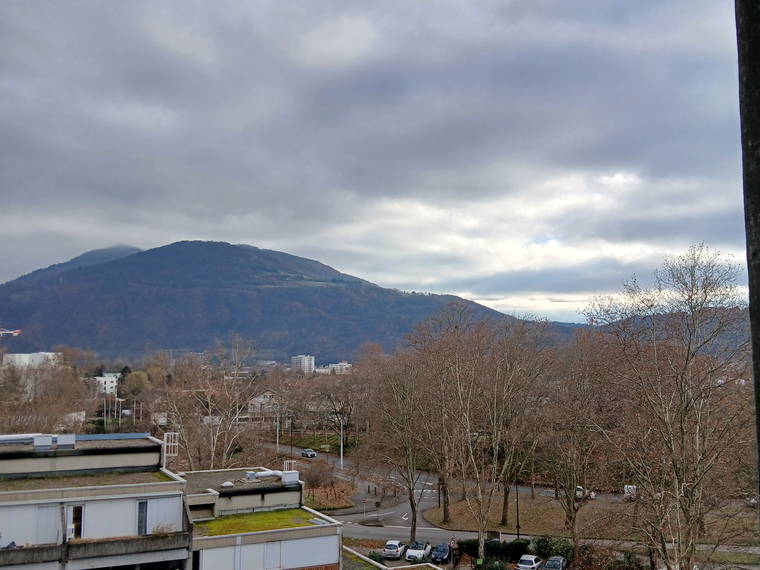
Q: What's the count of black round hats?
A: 0